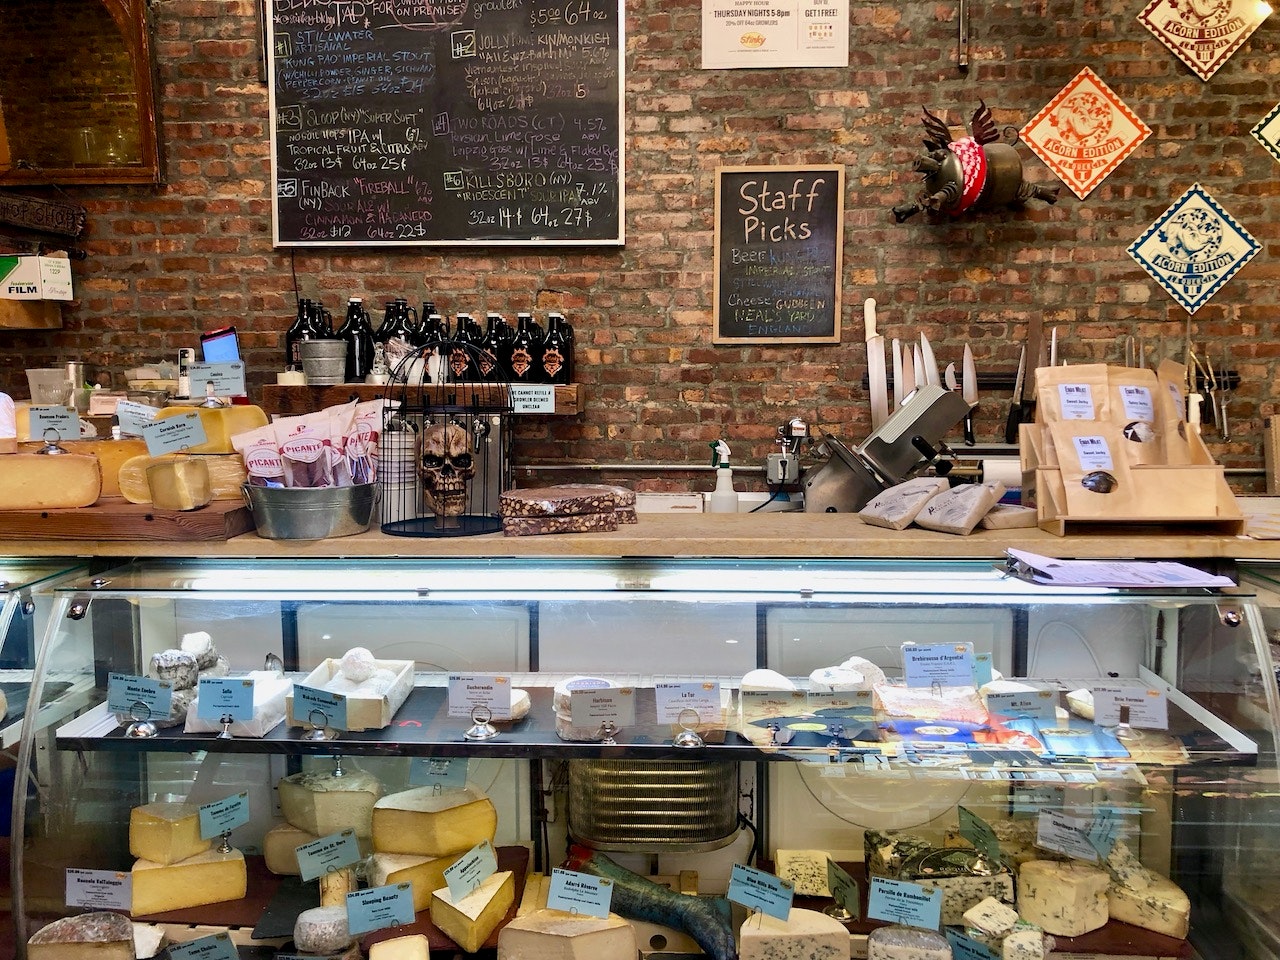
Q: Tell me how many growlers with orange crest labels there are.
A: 5